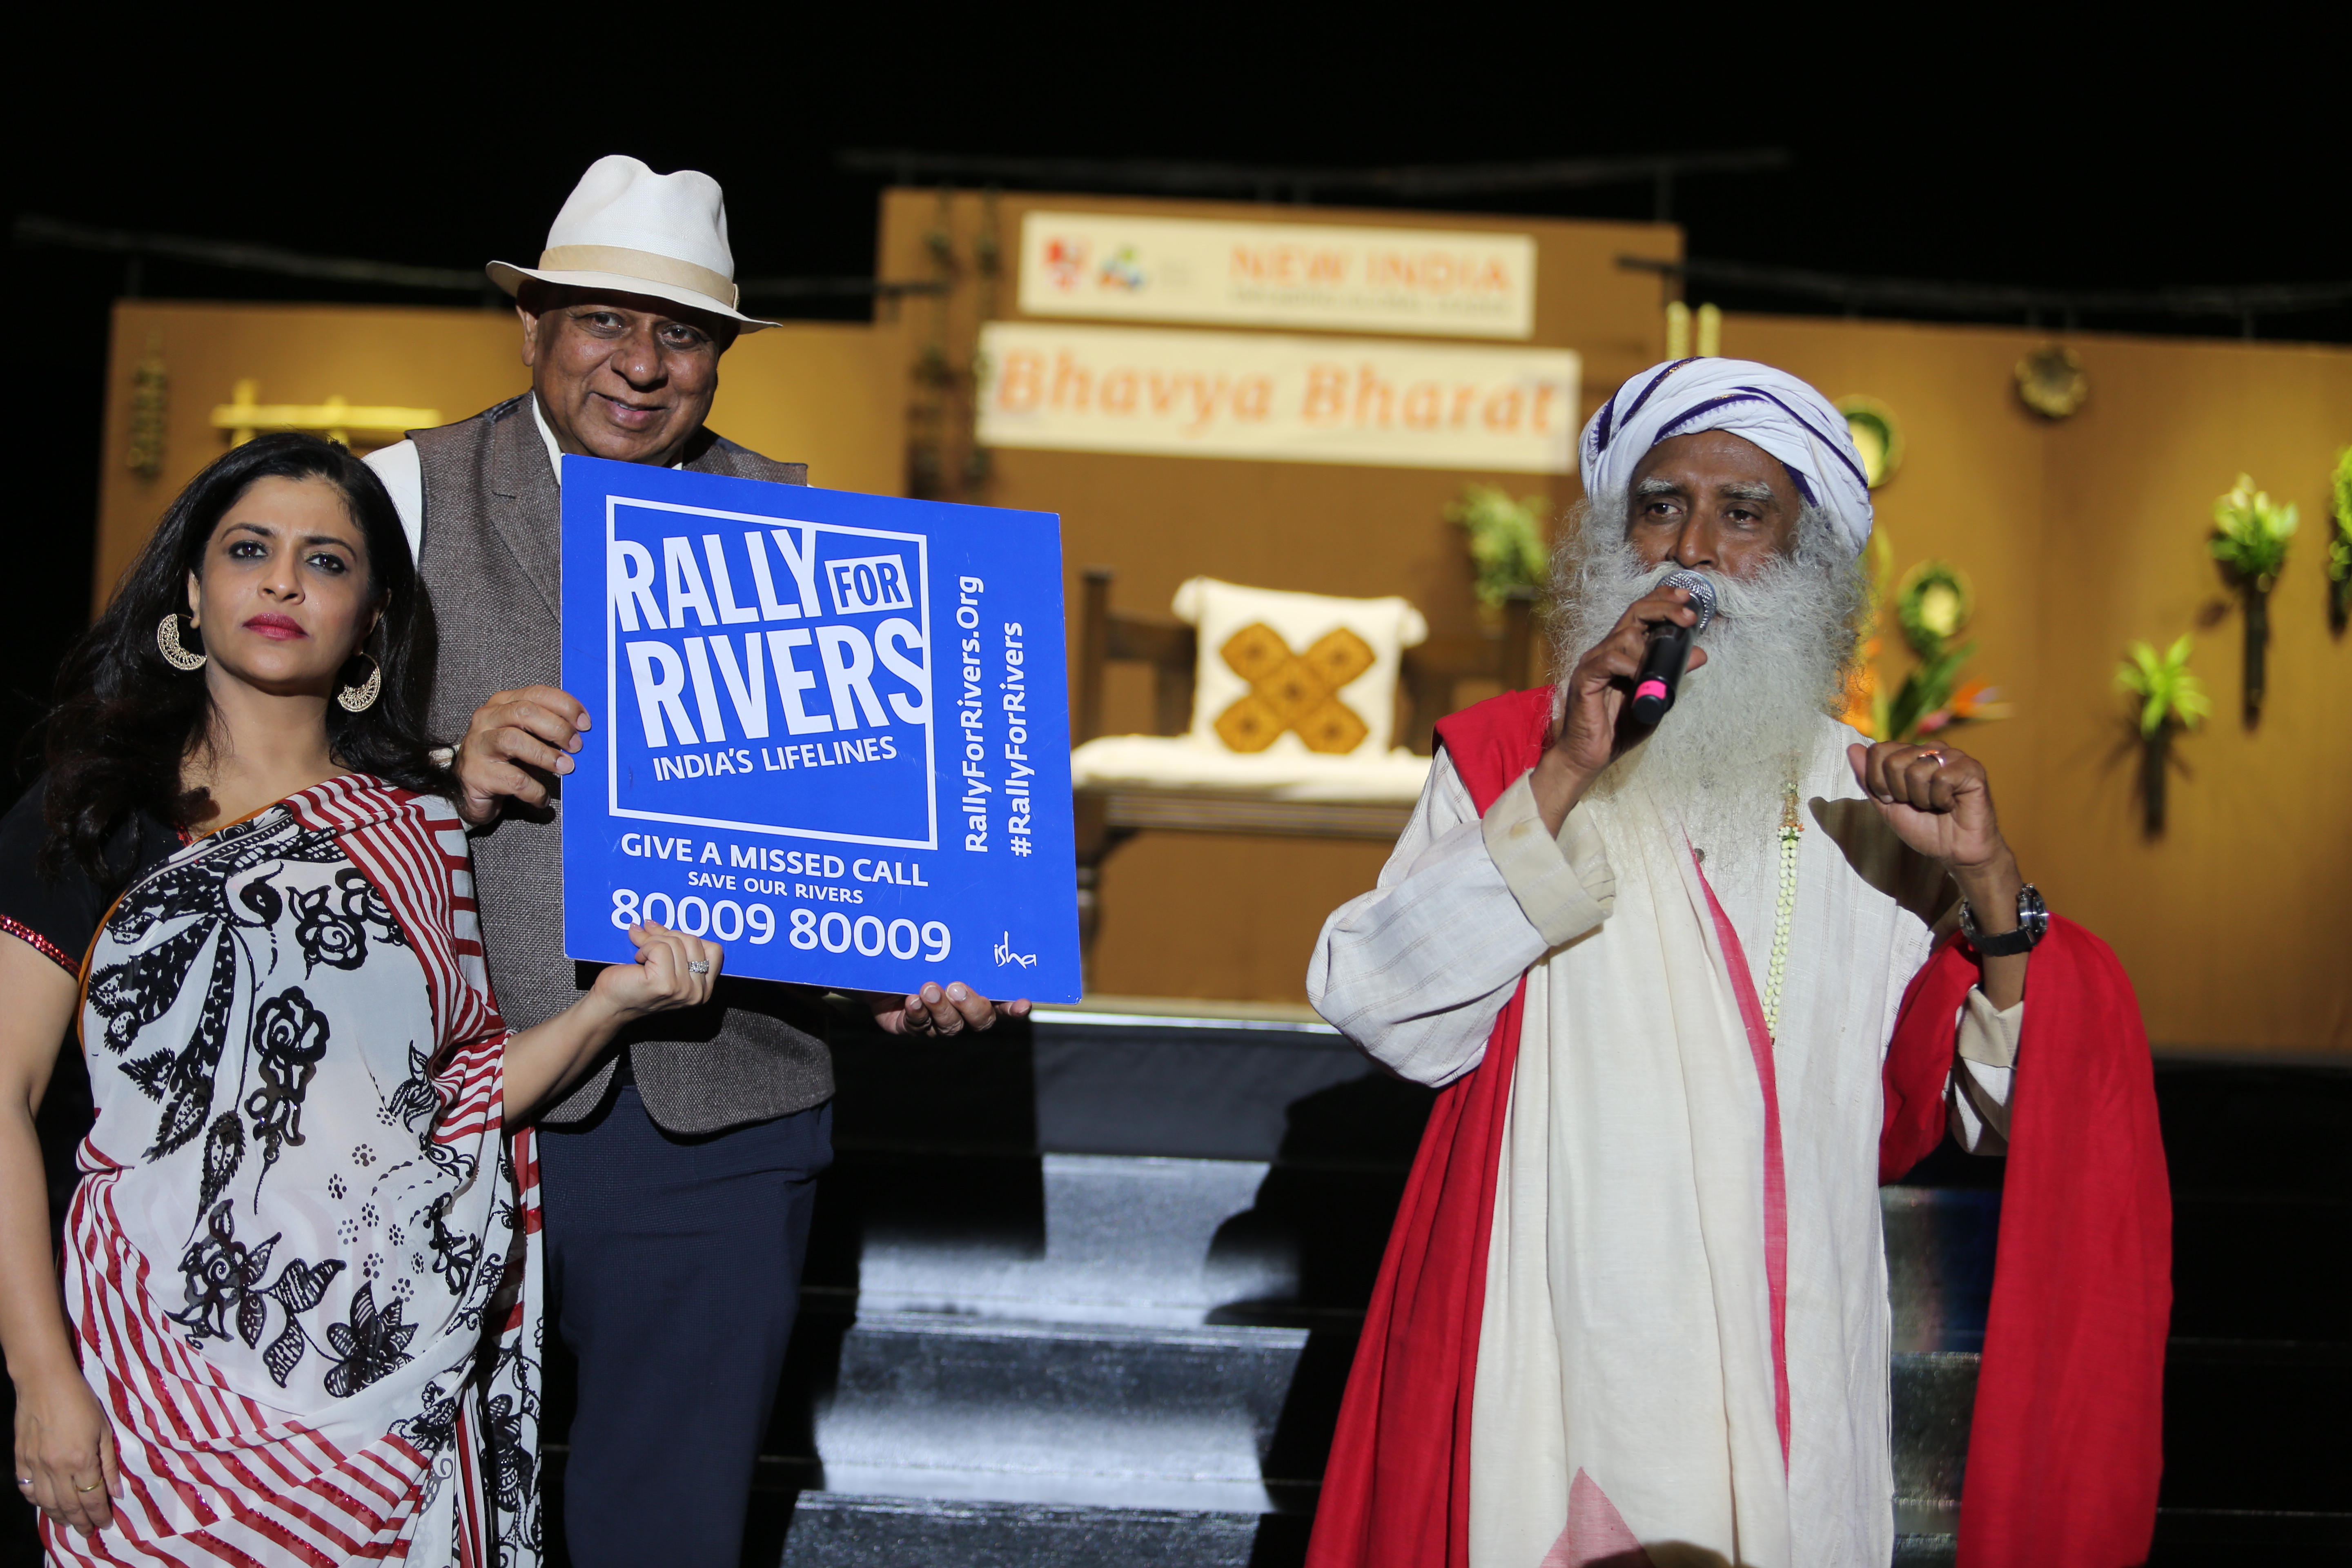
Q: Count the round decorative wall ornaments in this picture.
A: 3